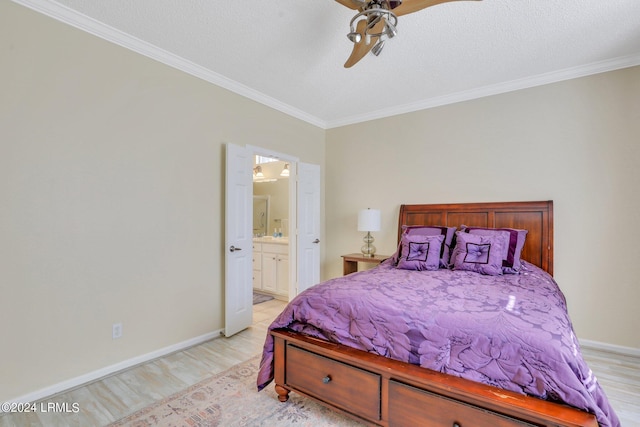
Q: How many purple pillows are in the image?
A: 4